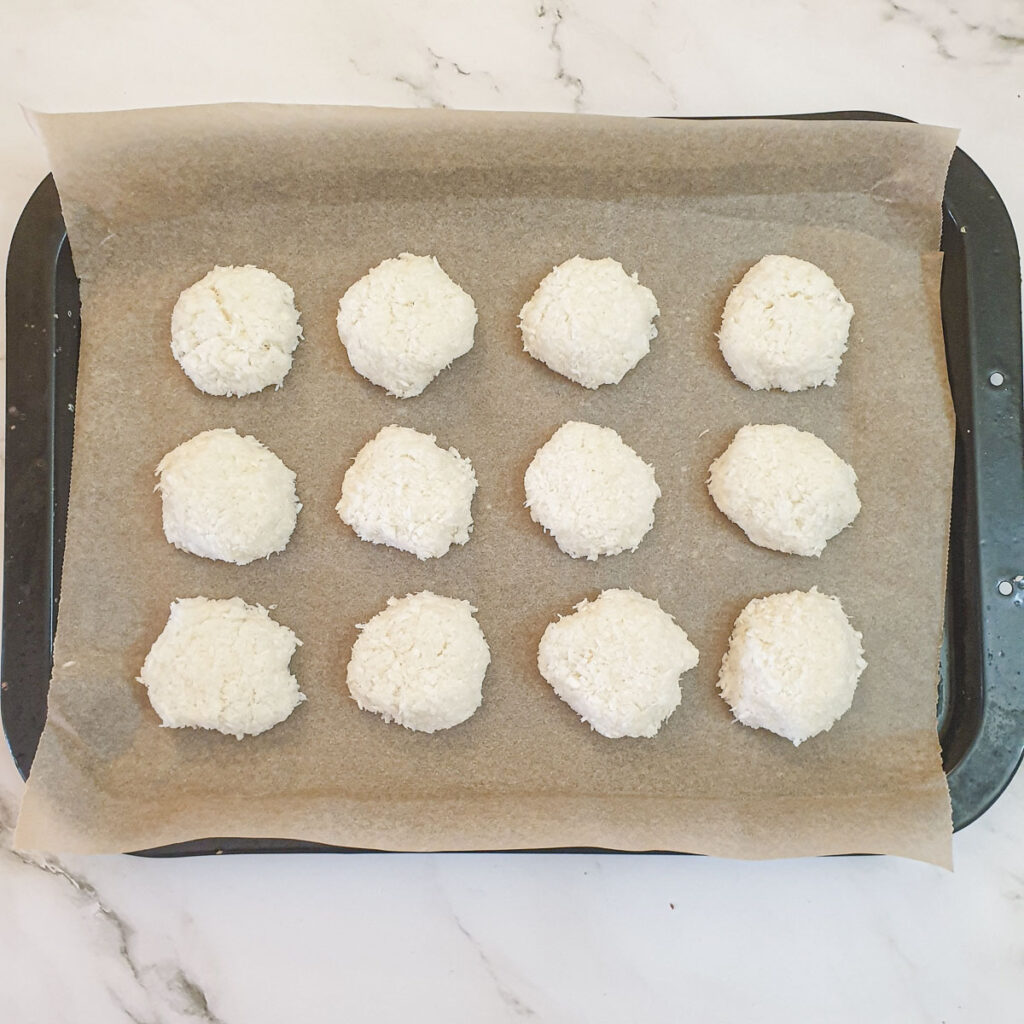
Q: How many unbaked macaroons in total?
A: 12